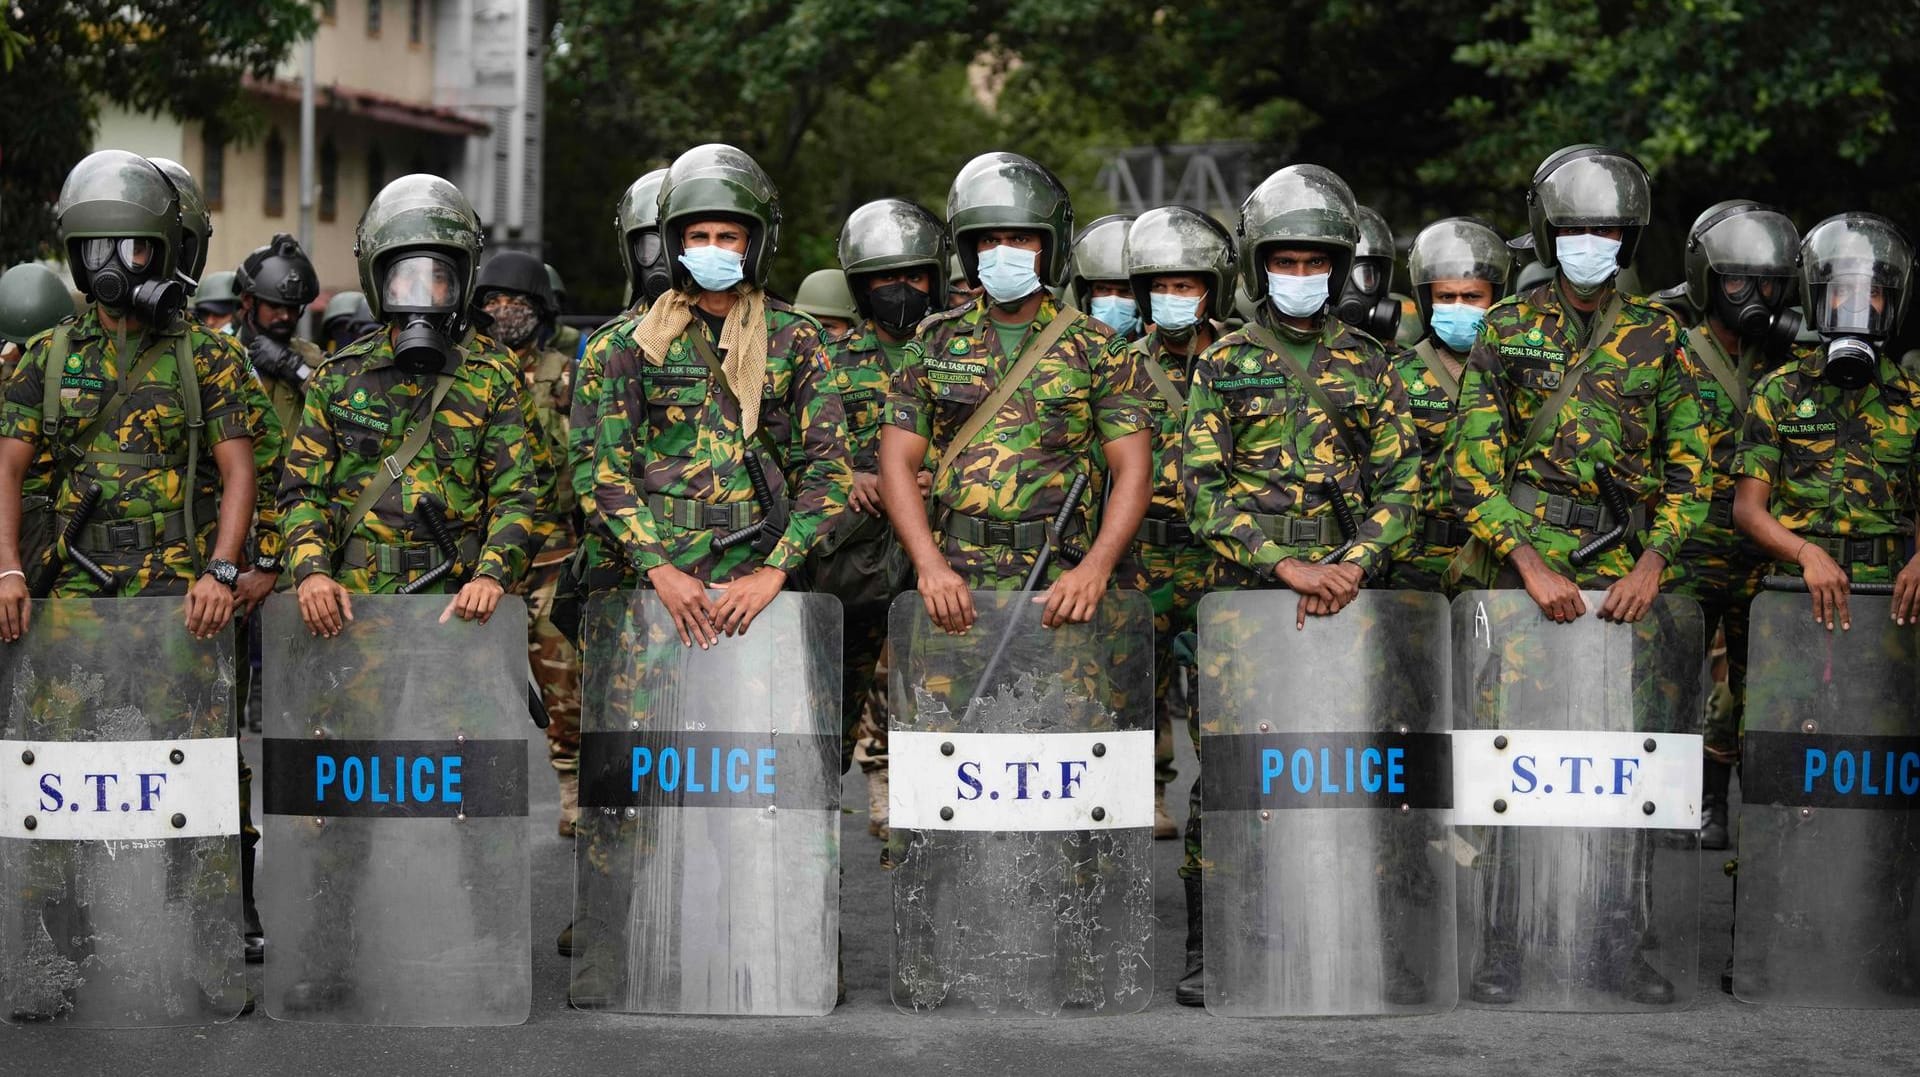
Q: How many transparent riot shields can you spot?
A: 7